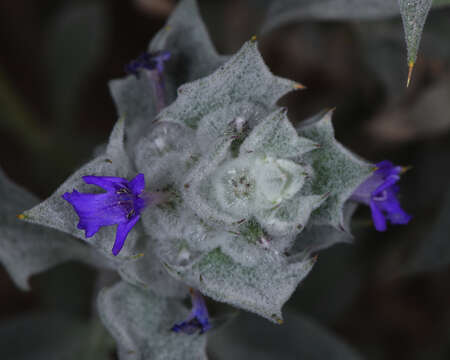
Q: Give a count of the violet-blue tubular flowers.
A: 4